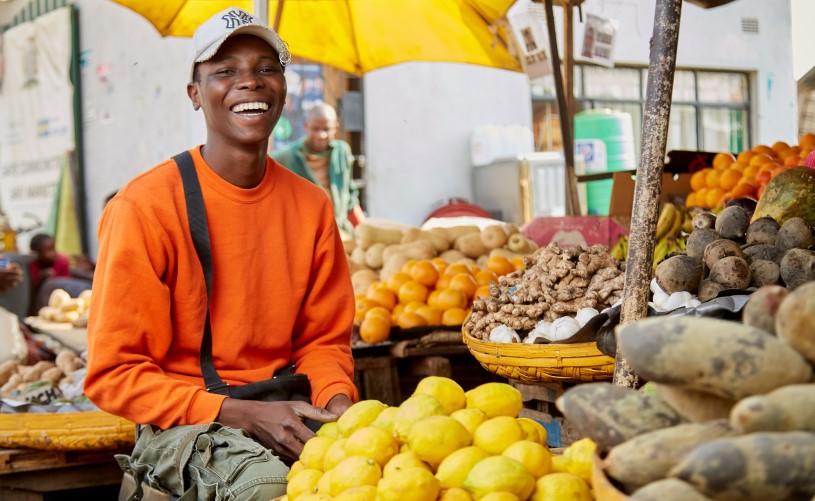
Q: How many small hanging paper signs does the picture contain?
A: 2